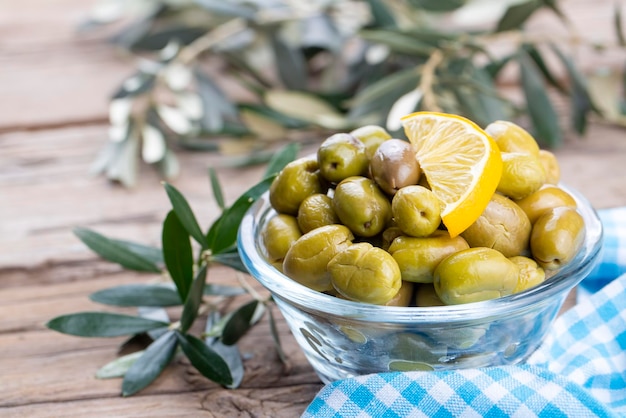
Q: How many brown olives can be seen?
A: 1